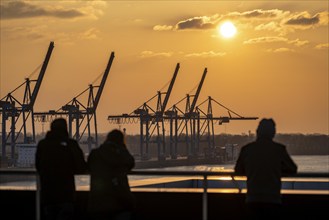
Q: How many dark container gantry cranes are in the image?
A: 5